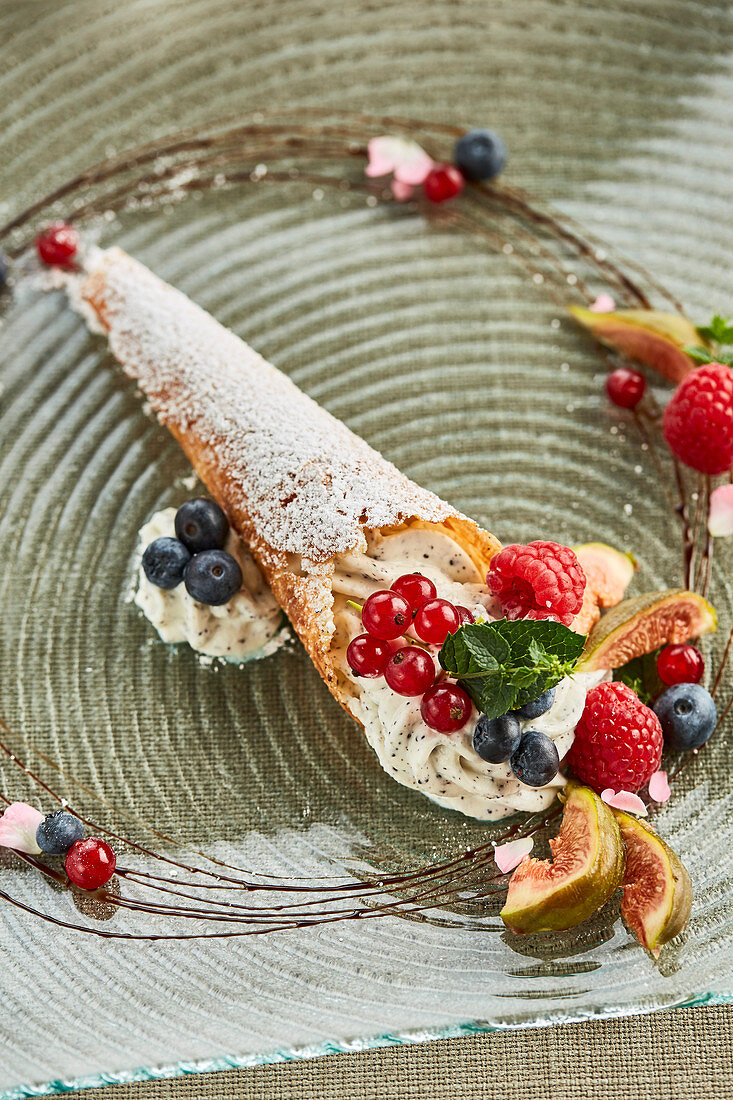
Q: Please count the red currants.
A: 12